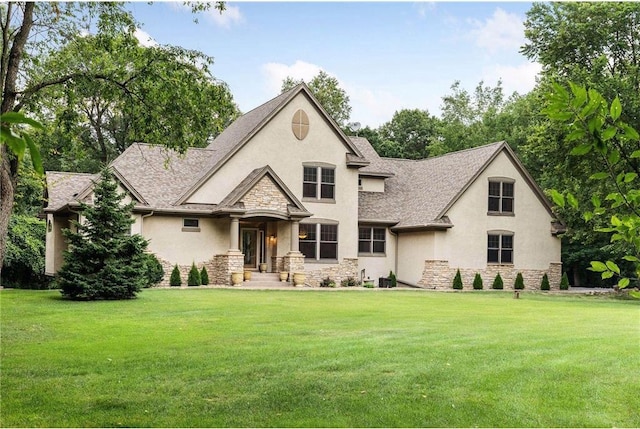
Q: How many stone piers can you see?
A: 2